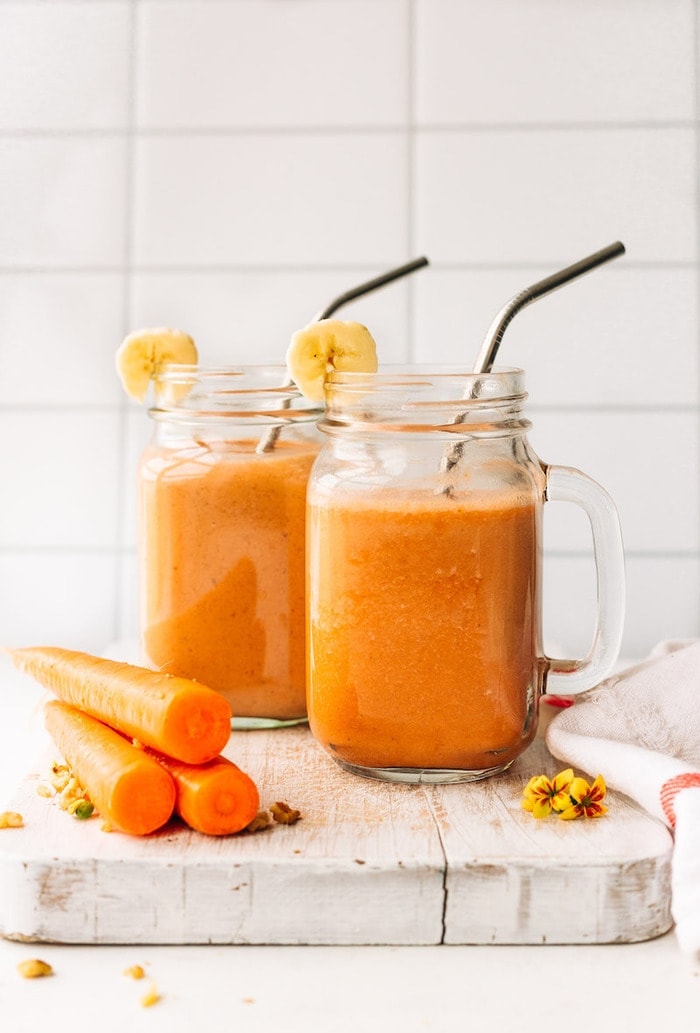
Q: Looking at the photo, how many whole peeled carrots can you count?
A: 3